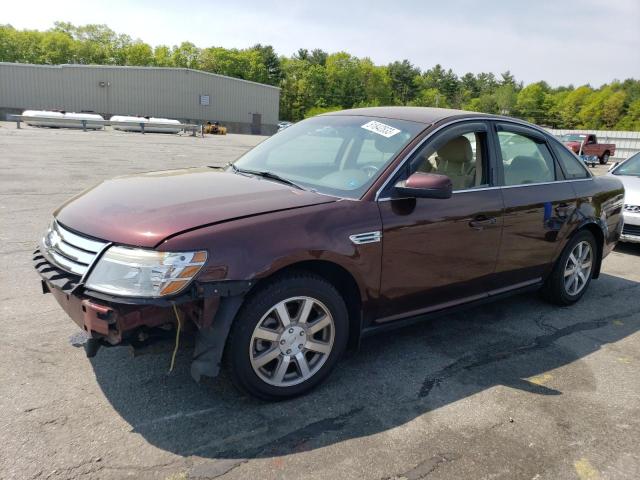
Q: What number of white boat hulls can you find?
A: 2